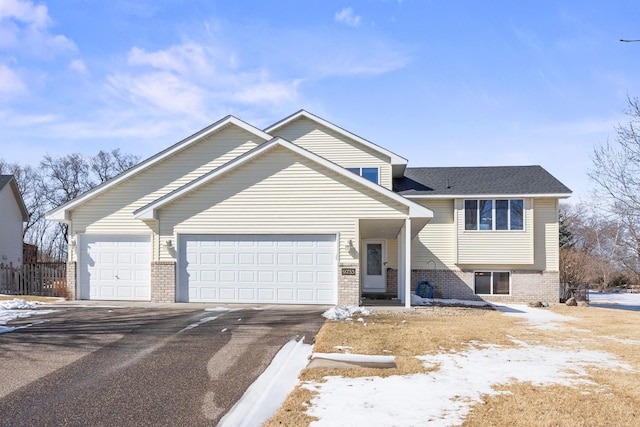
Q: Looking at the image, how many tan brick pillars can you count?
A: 3